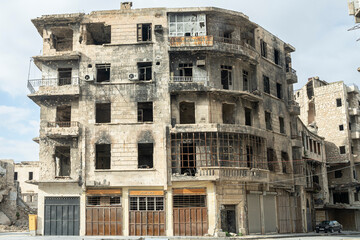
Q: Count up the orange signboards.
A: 3